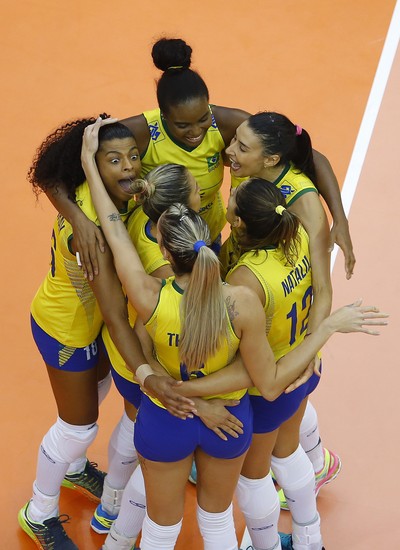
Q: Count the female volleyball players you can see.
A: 6